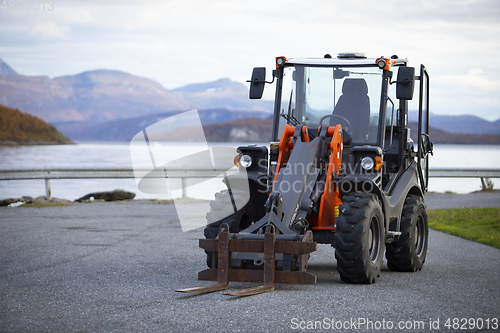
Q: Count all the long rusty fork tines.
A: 2